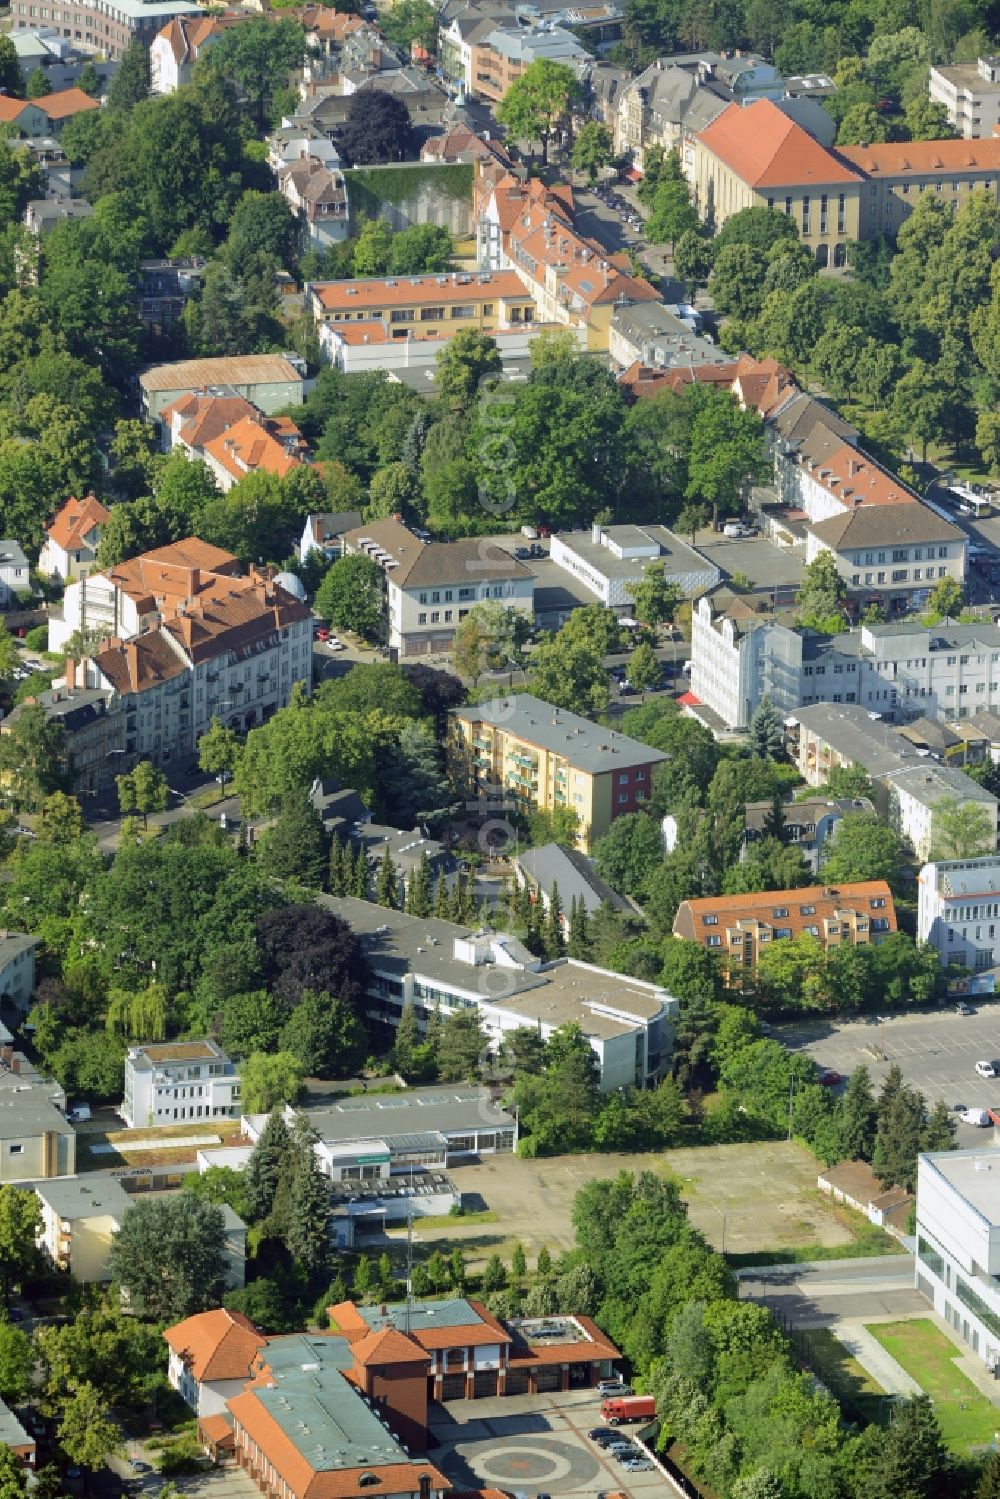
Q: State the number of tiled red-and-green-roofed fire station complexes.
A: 1